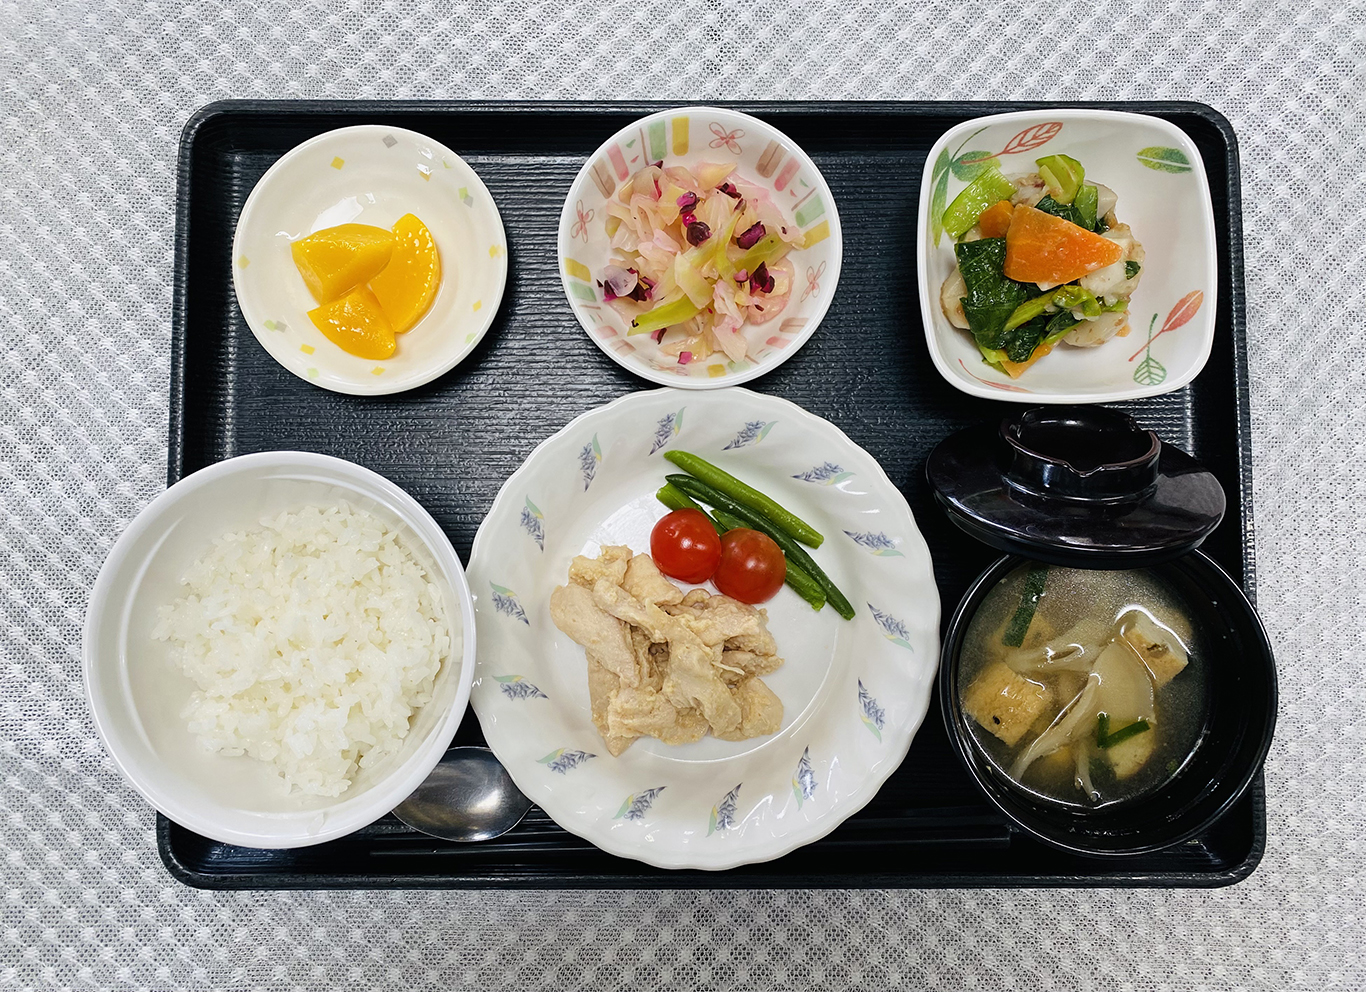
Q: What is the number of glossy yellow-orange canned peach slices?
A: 3